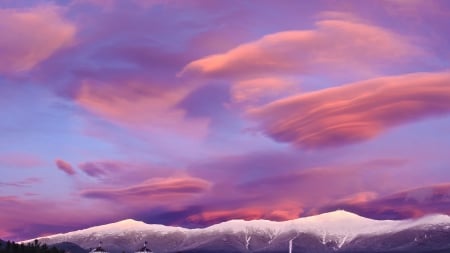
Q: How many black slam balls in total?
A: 0